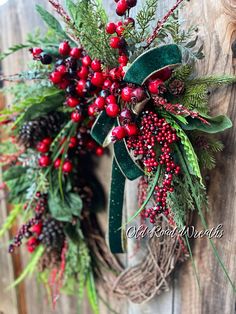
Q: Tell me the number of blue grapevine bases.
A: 0